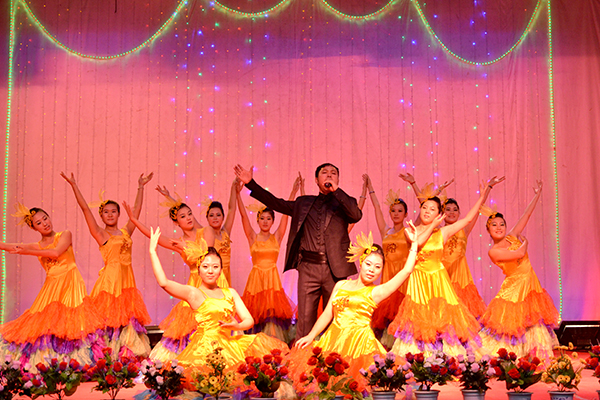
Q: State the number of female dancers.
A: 11